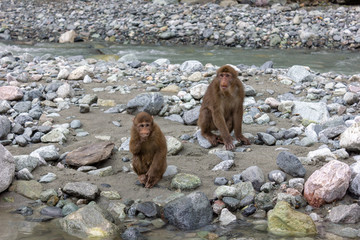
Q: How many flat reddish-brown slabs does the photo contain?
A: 1